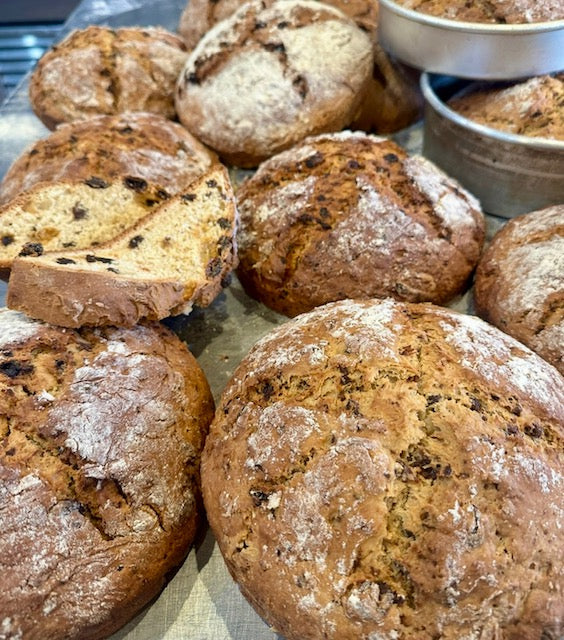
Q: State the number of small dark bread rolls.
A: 0